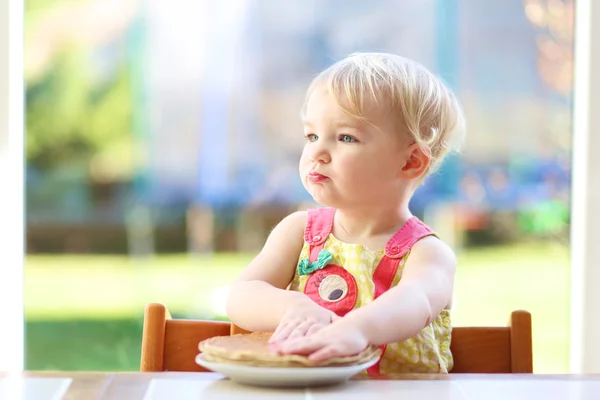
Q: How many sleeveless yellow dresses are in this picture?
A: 1